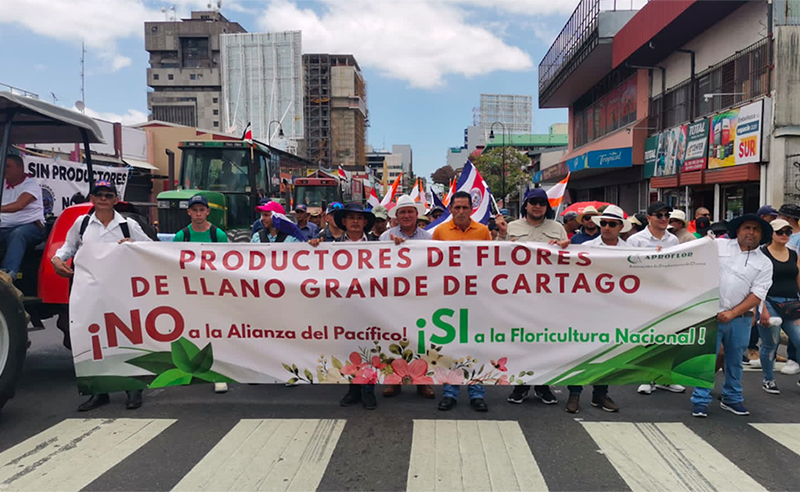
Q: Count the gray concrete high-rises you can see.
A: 2